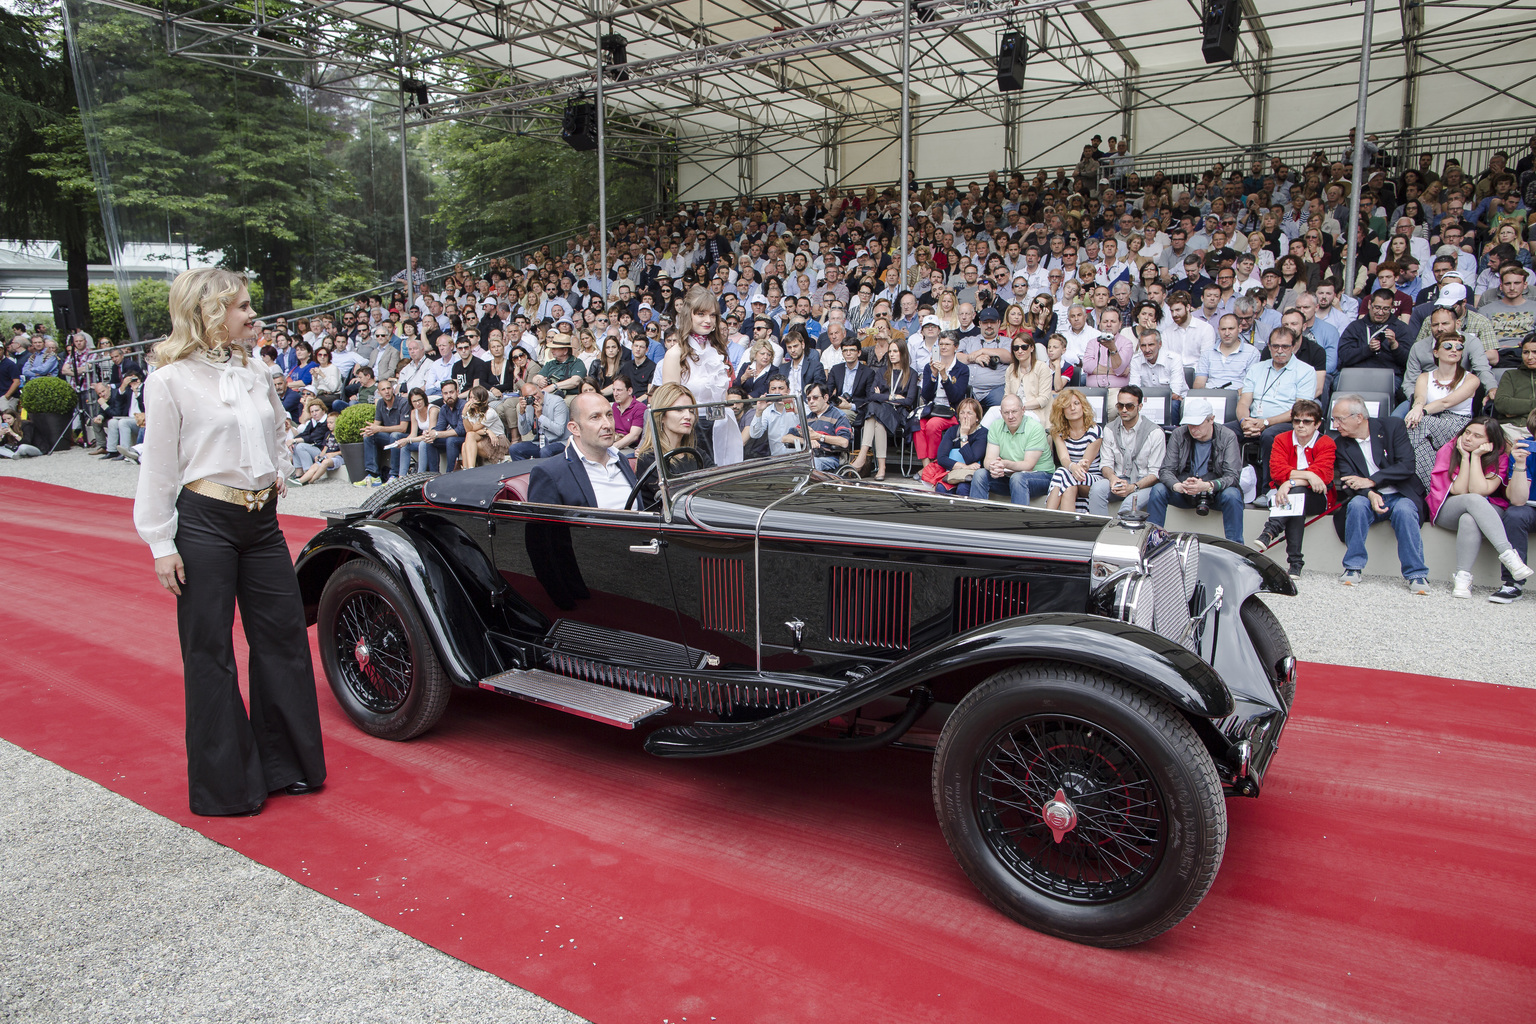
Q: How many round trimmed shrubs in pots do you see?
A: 2